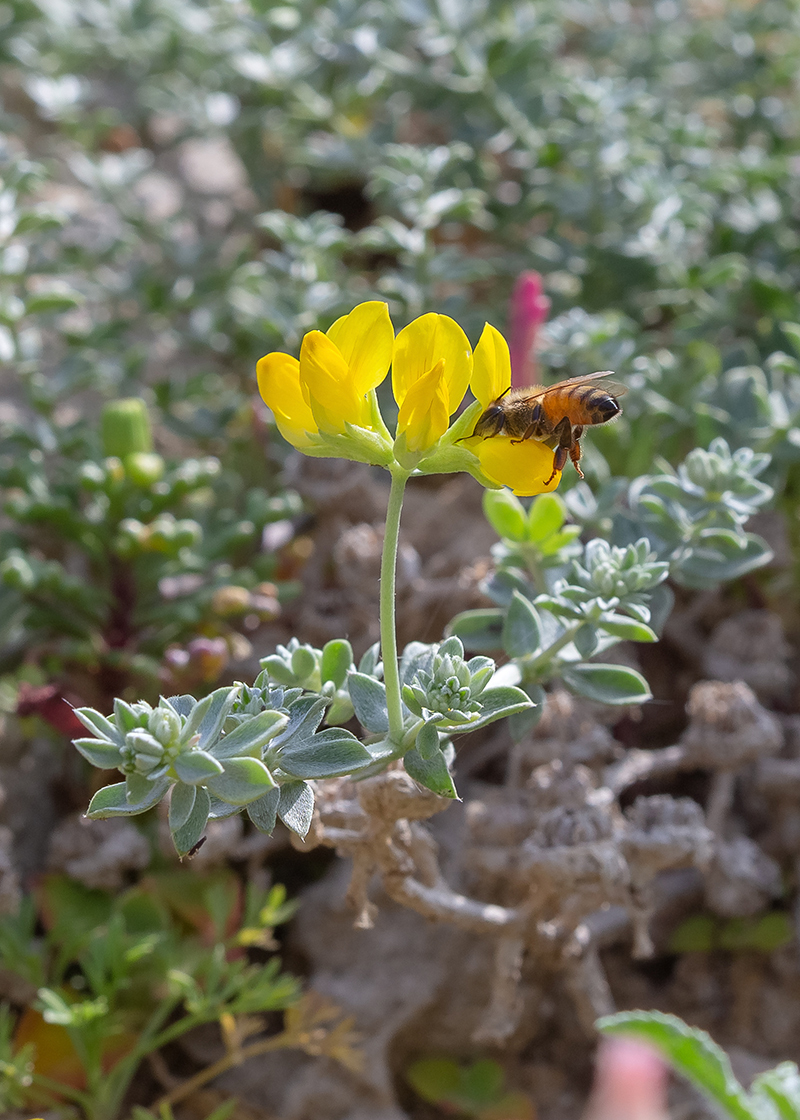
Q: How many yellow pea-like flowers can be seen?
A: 4